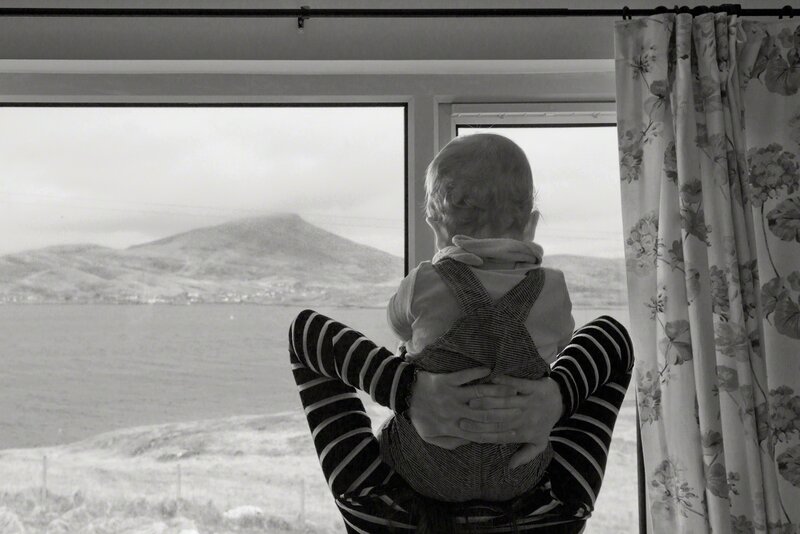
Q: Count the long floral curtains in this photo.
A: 1